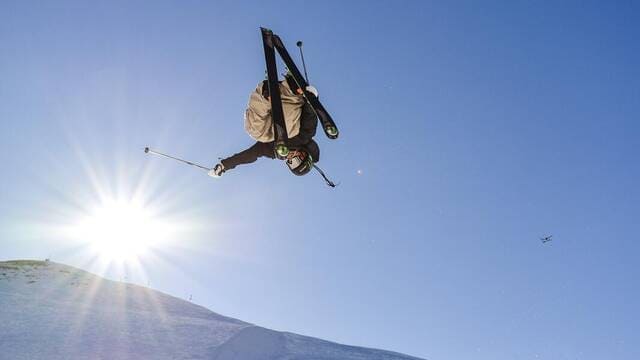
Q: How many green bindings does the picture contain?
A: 2